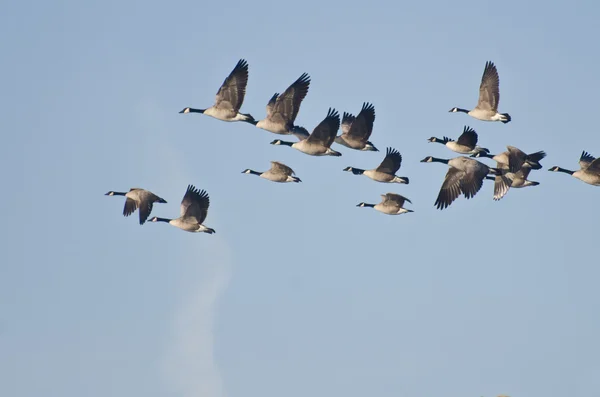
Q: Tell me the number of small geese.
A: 2